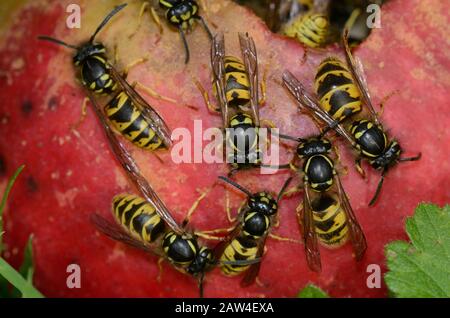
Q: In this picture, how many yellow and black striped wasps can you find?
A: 8